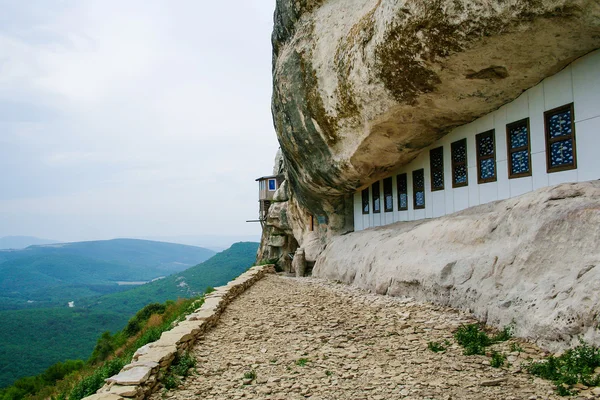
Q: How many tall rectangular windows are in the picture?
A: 10